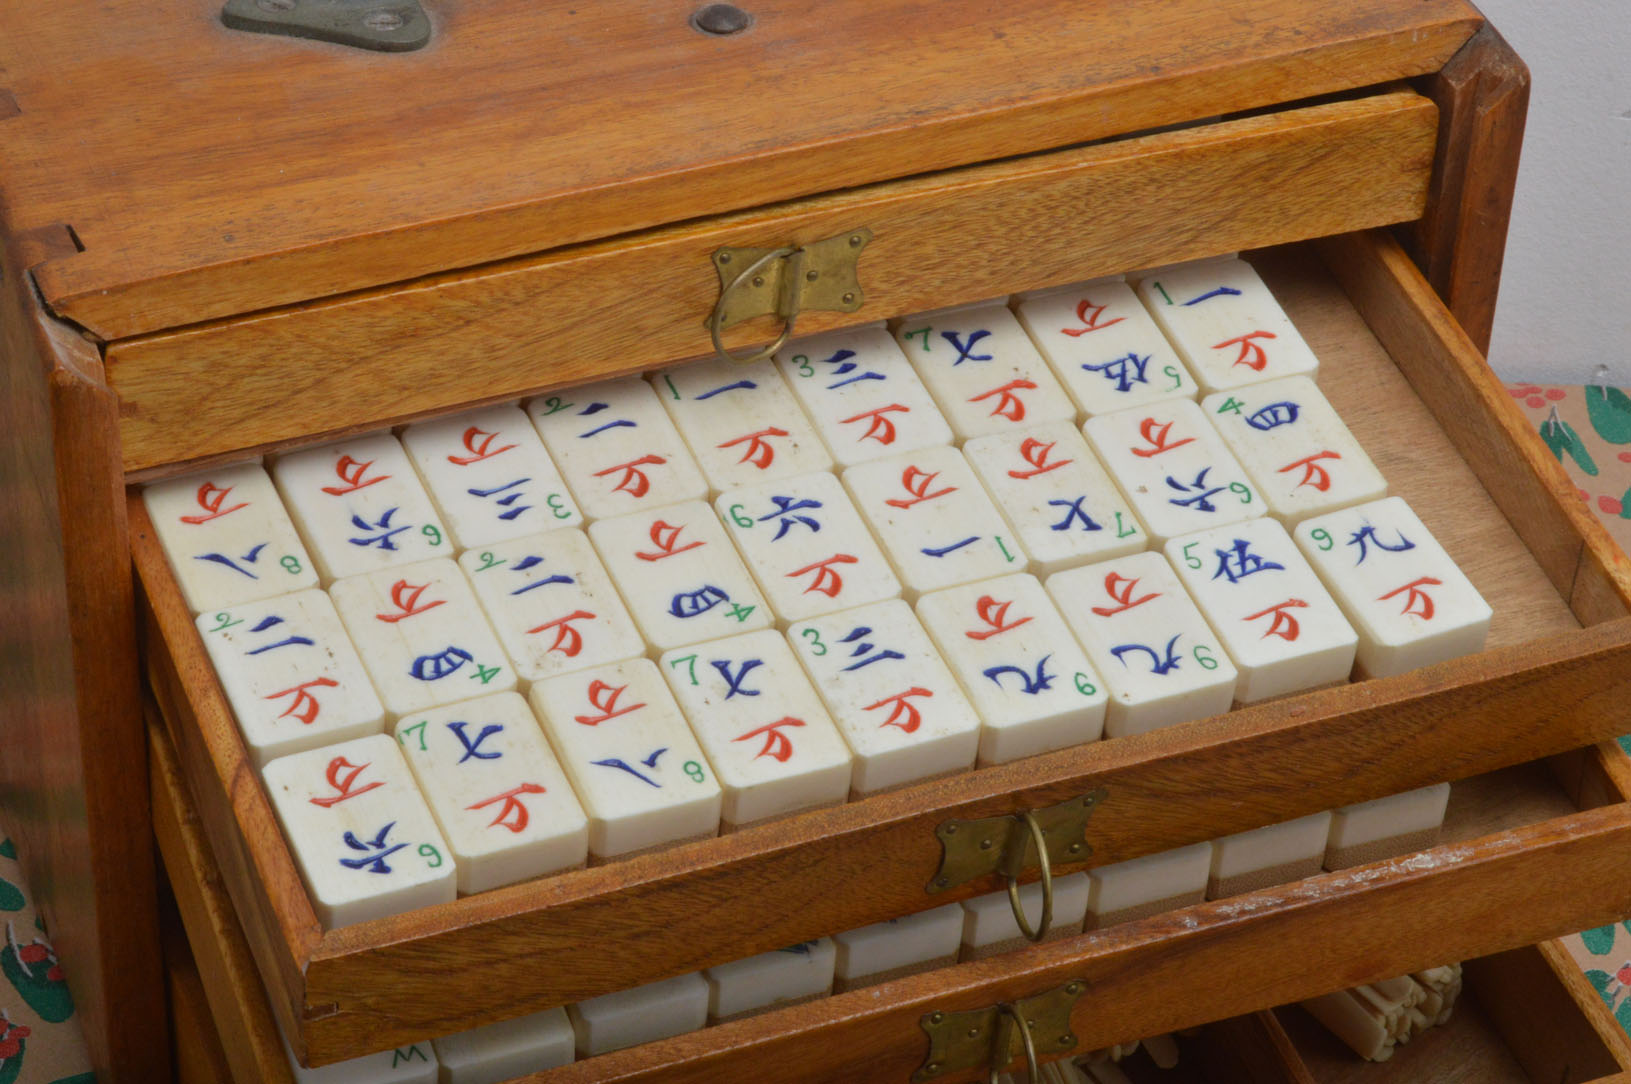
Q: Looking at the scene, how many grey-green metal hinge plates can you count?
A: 1